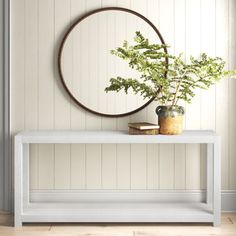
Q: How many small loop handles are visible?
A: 2